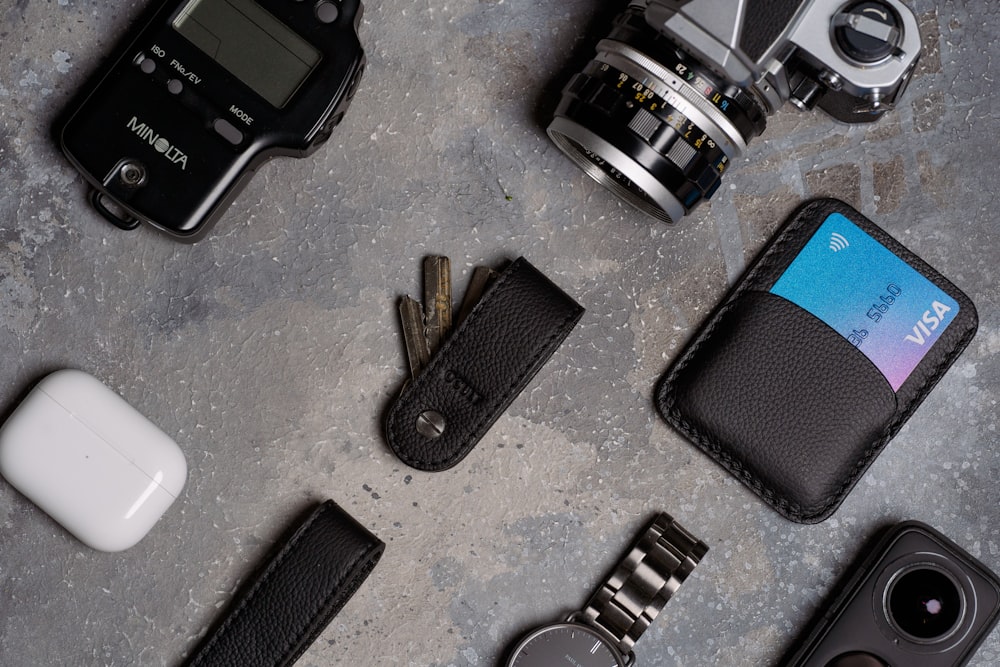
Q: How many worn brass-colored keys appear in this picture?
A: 3